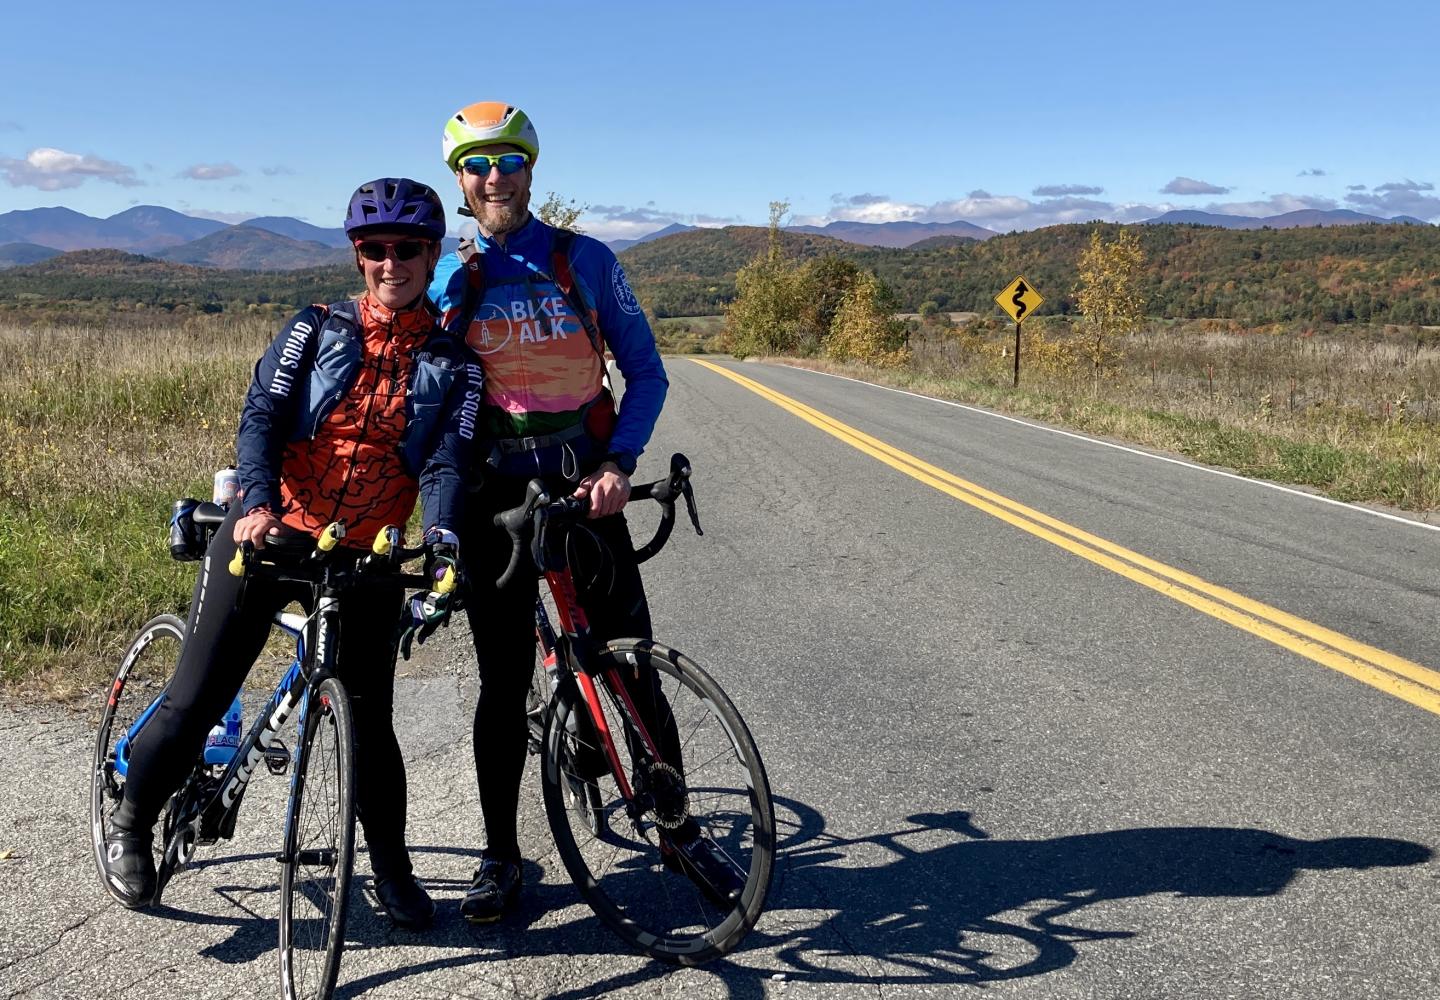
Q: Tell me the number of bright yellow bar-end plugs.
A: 4